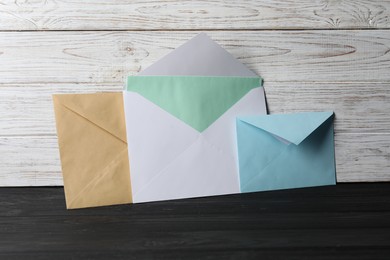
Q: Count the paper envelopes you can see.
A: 3